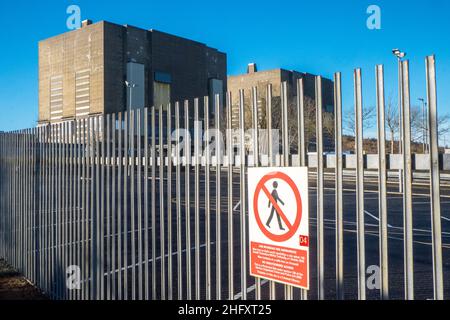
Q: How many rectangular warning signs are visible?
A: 1